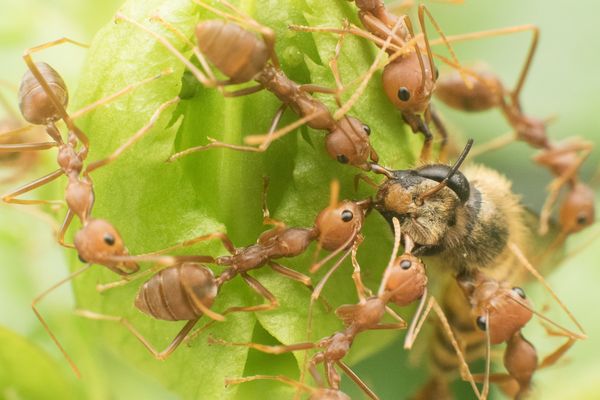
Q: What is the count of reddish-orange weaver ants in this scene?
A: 7